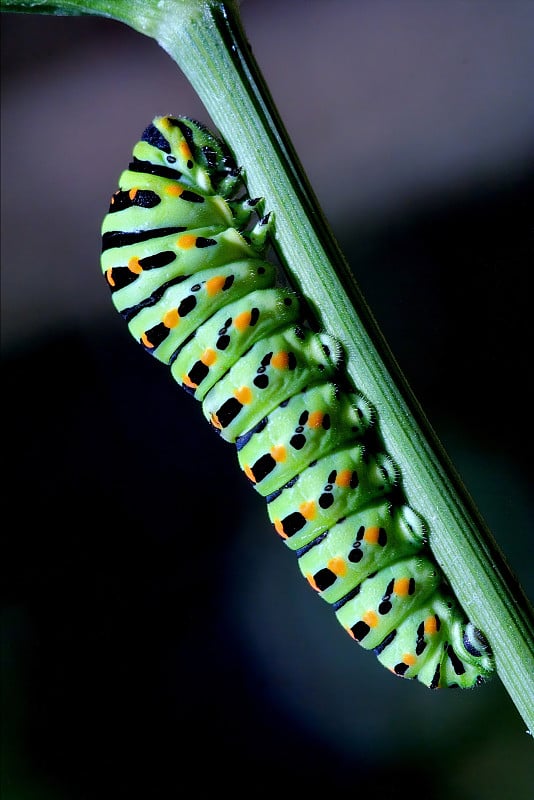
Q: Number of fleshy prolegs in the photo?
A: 5